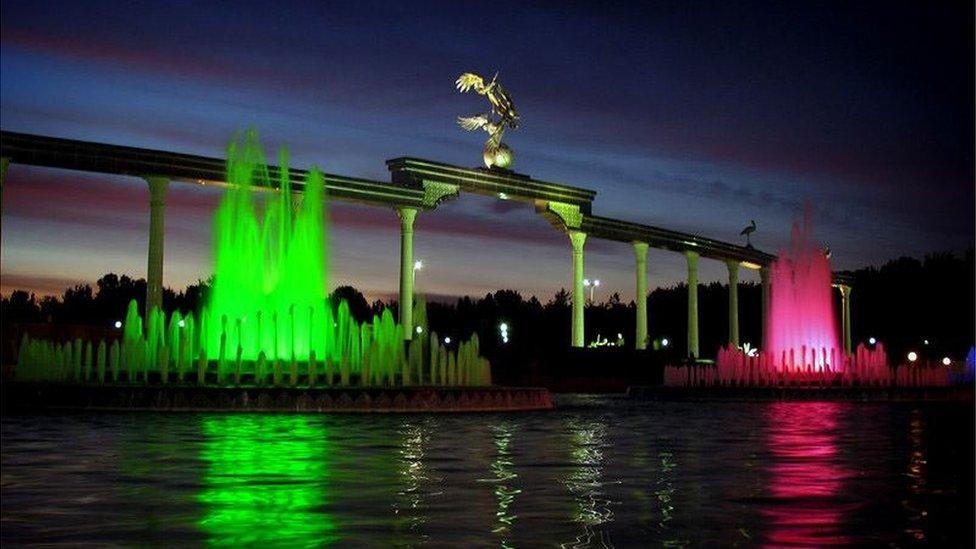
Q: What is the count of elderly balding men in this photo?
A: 0